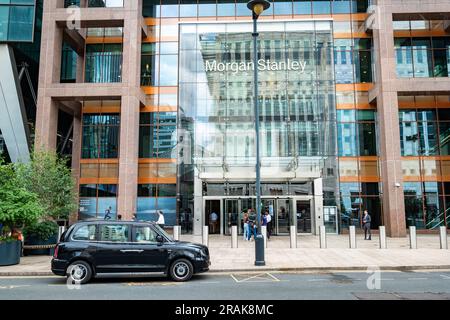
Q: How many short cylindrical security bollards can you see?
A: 11